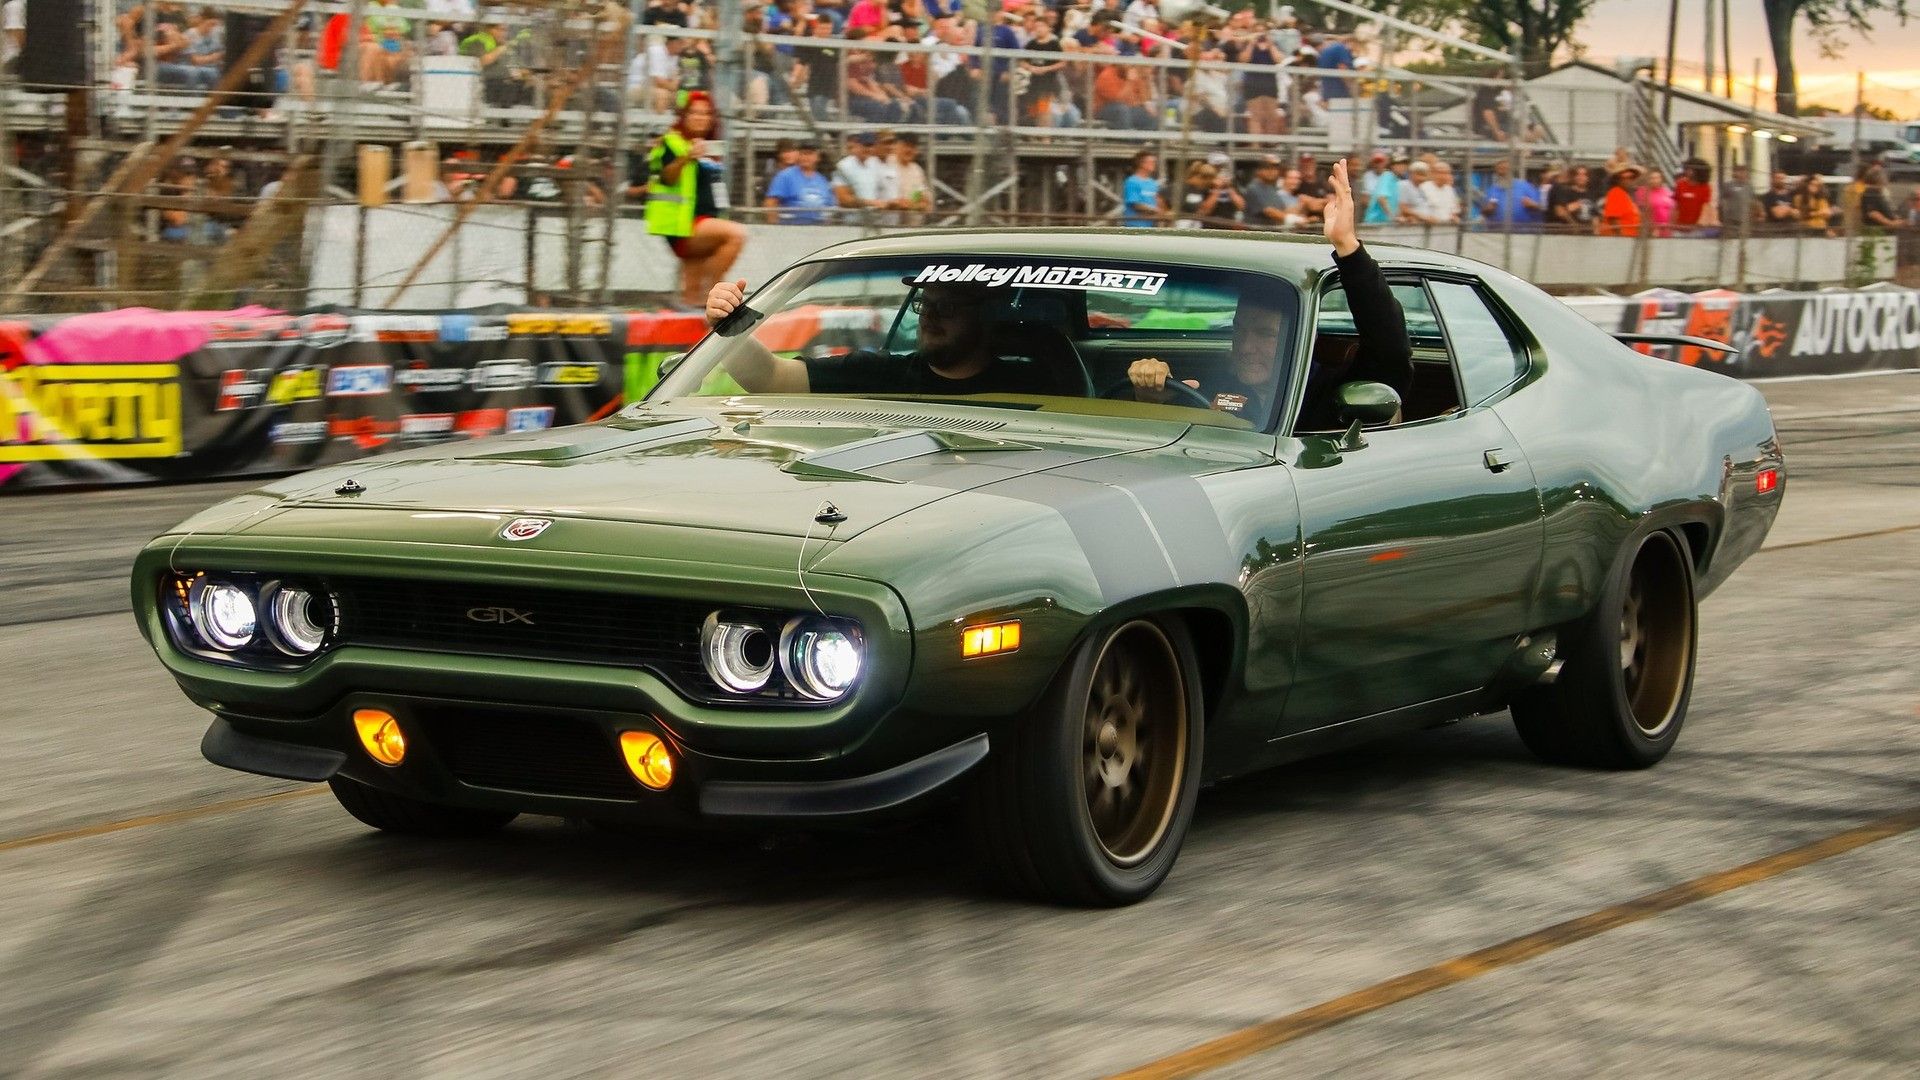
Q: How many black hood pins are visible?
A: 2